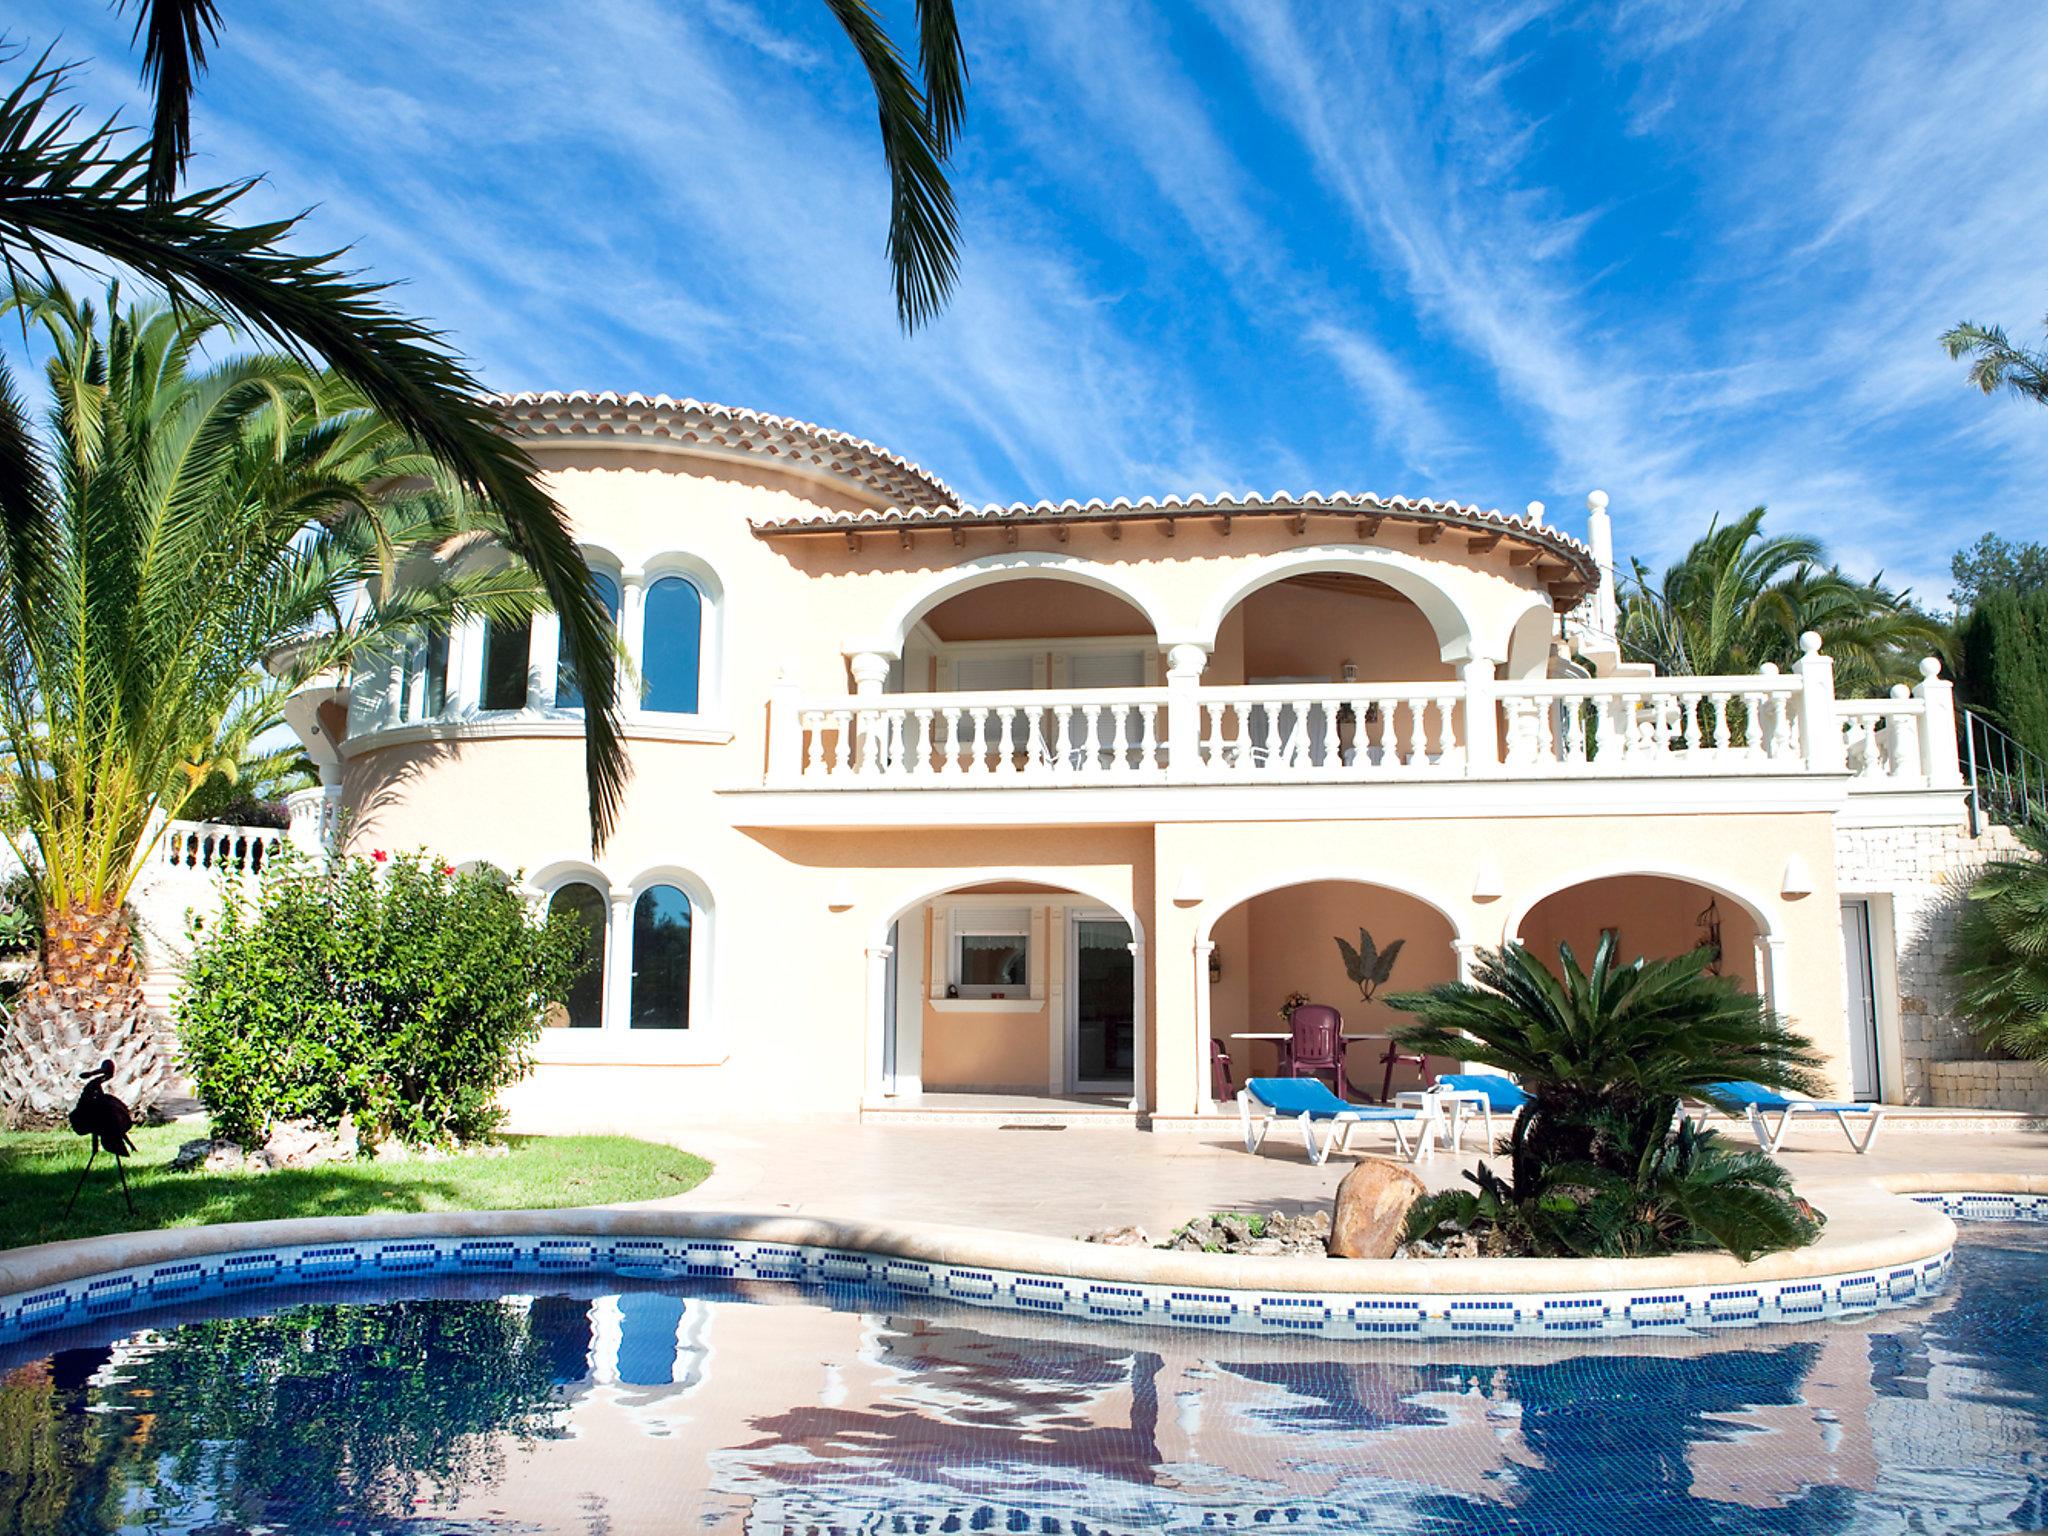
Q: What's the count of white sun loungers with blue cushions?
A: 3